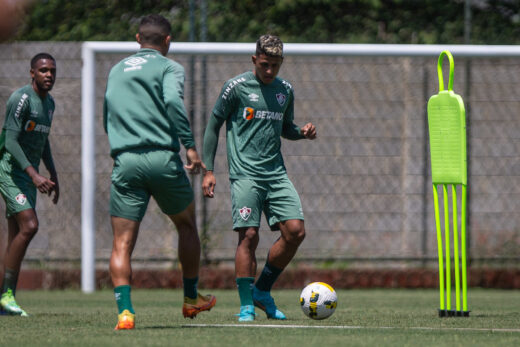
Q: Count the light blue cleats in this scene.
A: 2